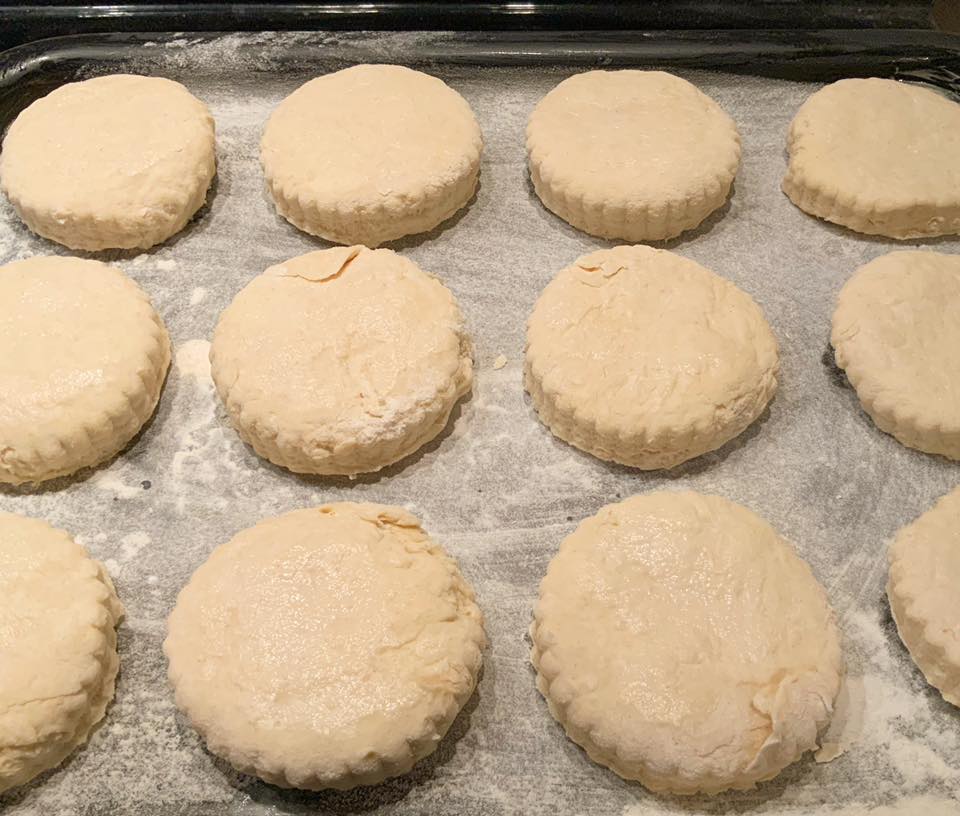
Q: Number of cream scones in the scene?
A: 12